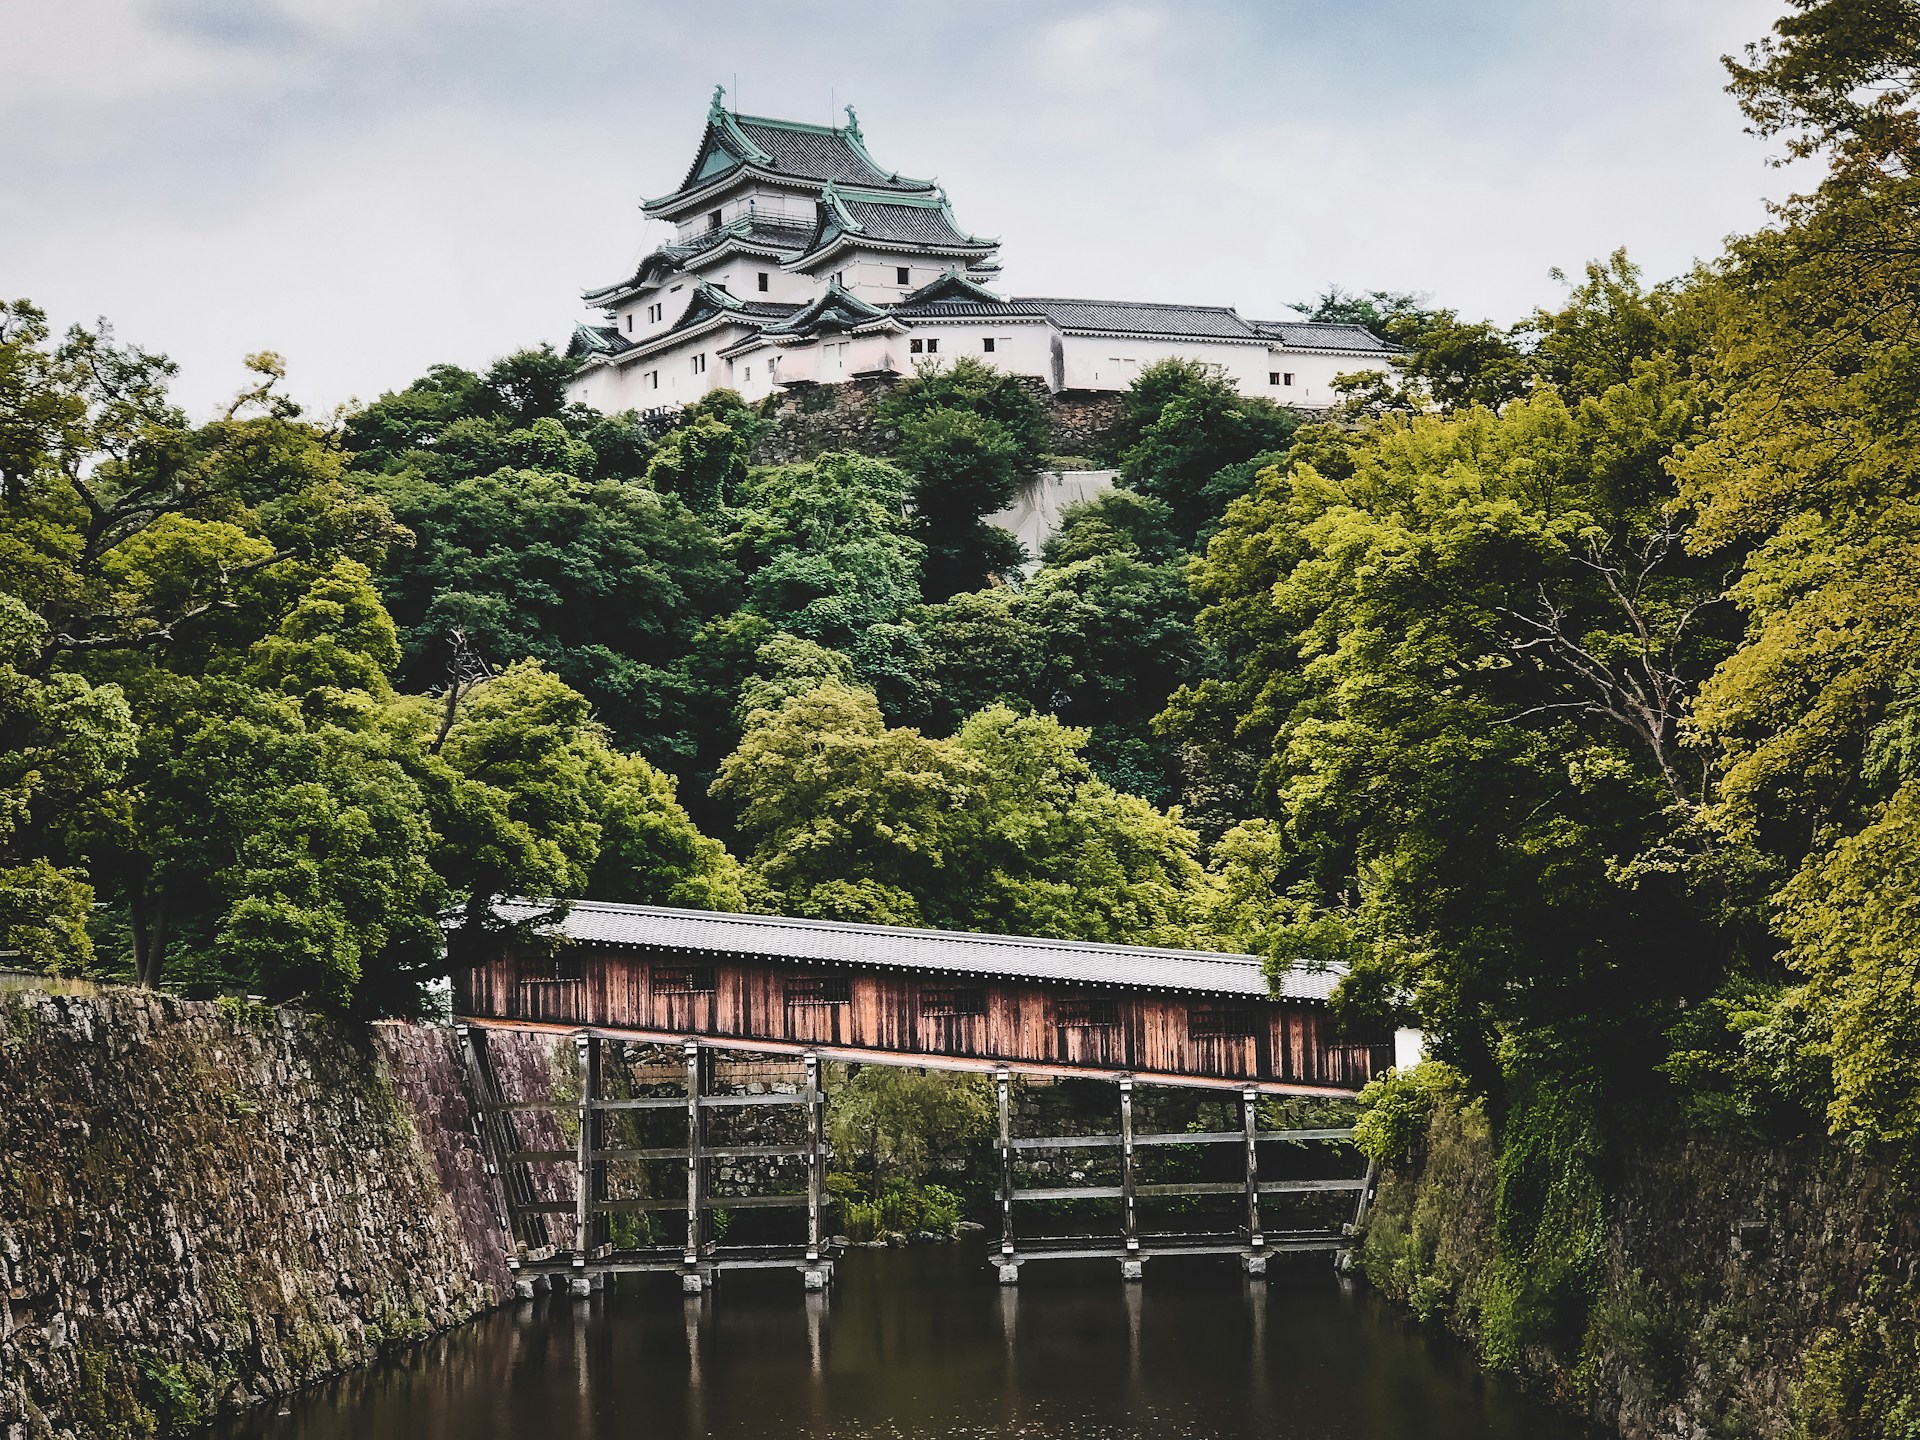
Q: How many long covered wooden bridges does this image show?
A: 1